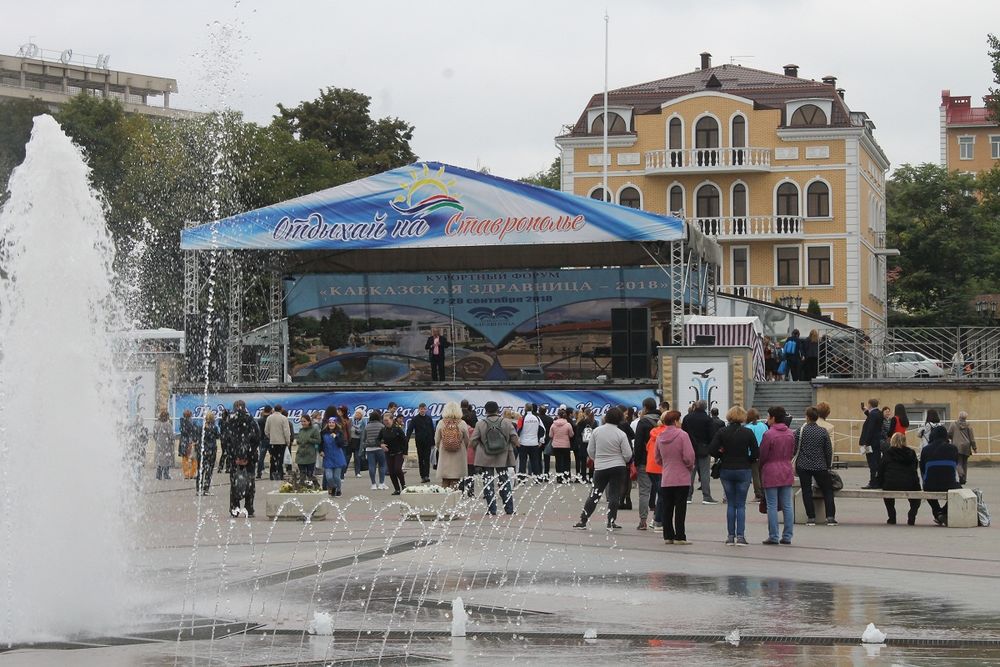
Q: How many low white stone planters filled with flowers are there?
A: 2